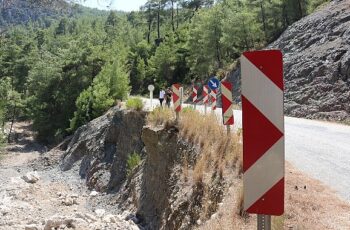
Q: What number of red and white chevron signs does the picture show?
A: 6